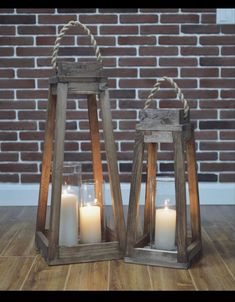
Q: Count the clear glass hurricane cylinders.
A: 3